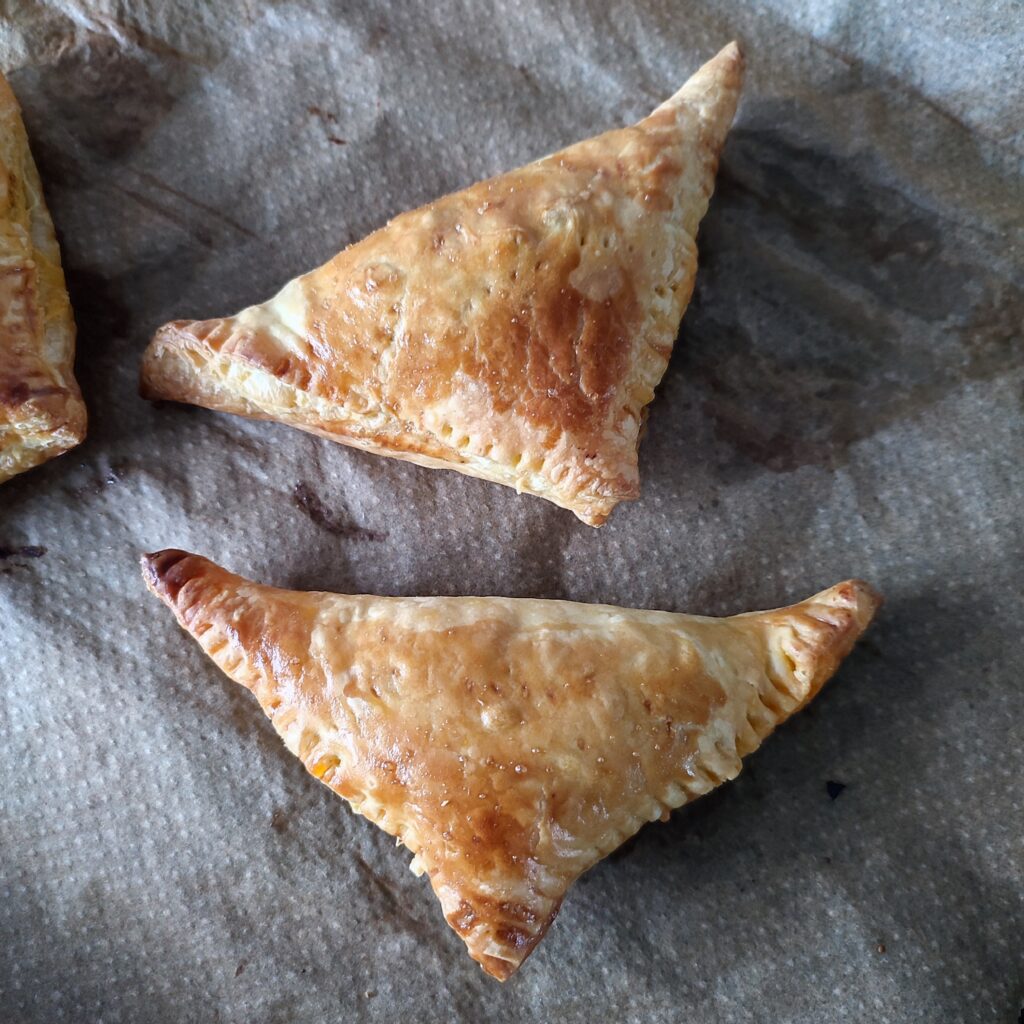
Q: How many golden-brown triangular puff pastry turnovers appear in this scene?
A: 2